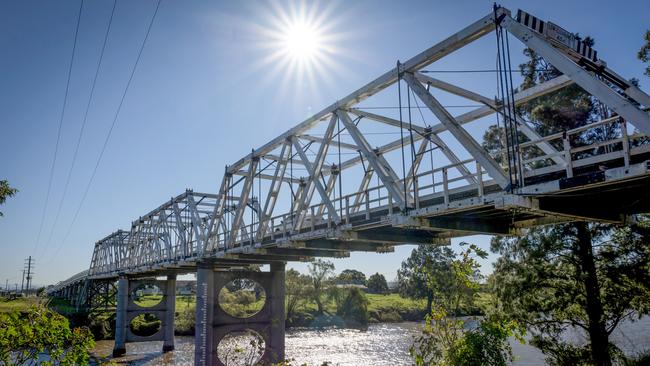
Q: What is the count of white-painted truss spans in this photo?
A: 3